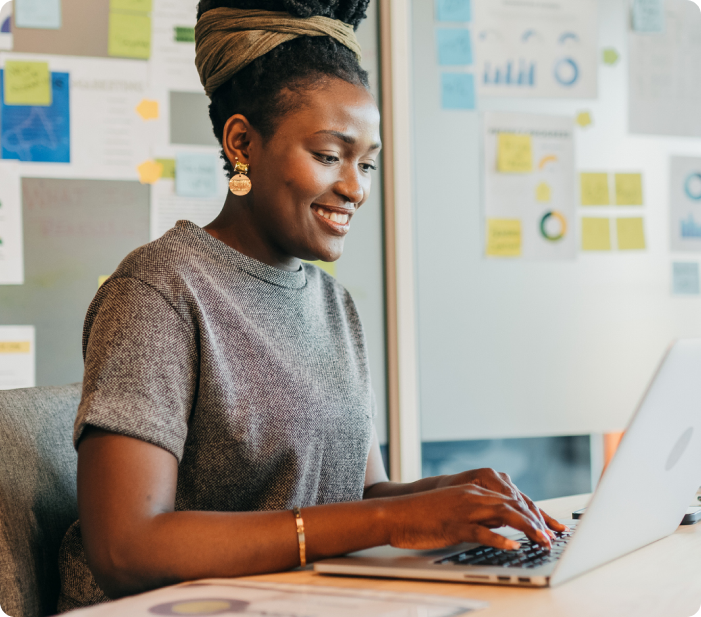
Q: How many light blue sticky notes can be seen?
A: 7